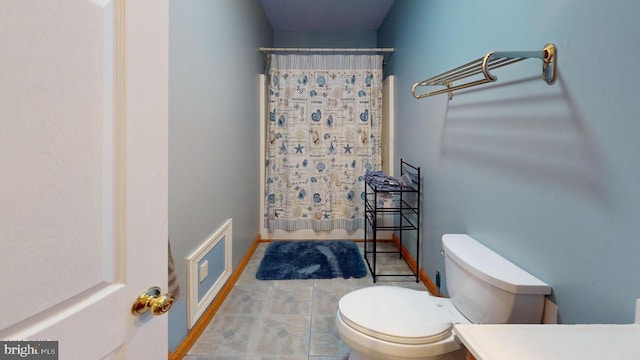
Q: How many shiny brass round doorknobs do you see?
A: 1